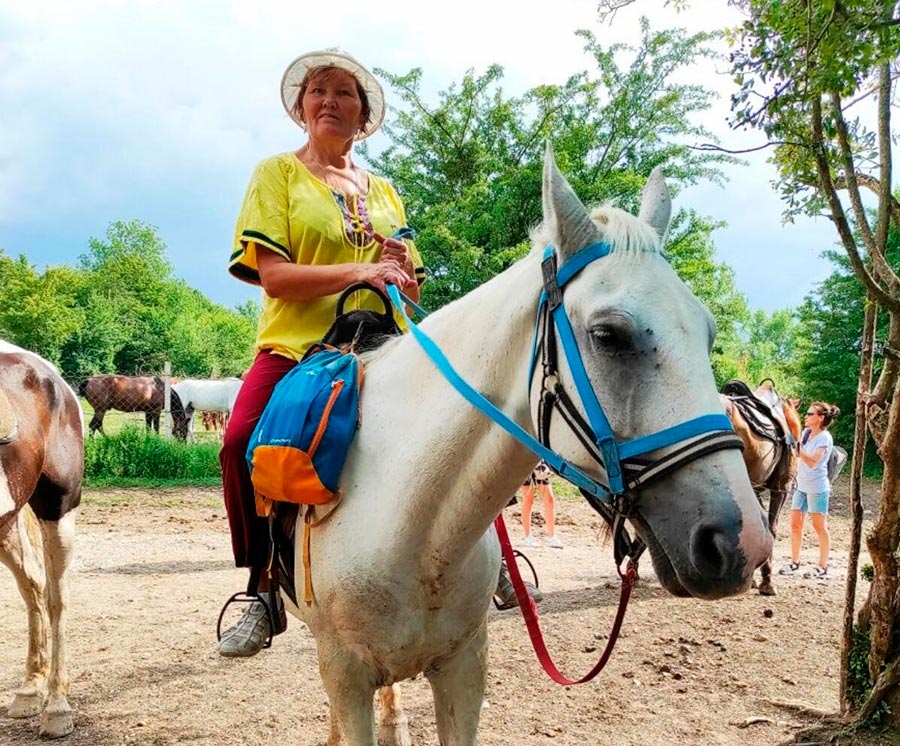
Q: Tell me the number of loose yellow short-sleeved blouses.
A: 1